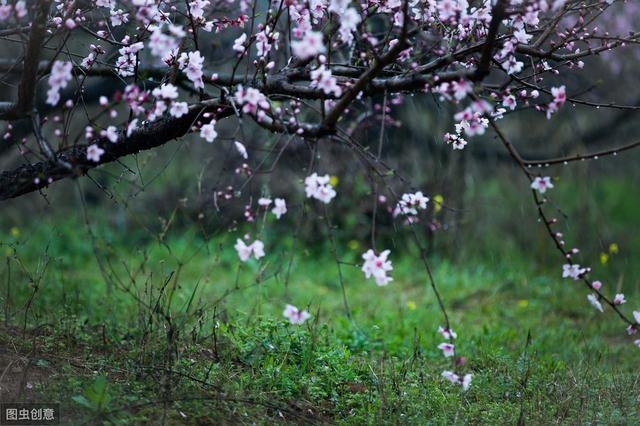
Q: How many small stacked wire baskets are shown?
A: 0